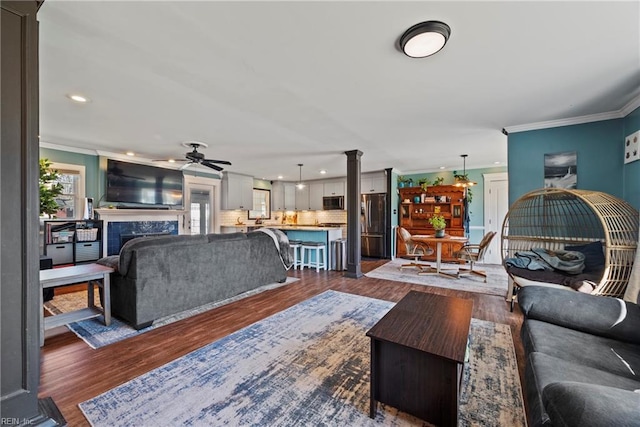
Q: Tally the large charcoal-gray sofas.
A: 2